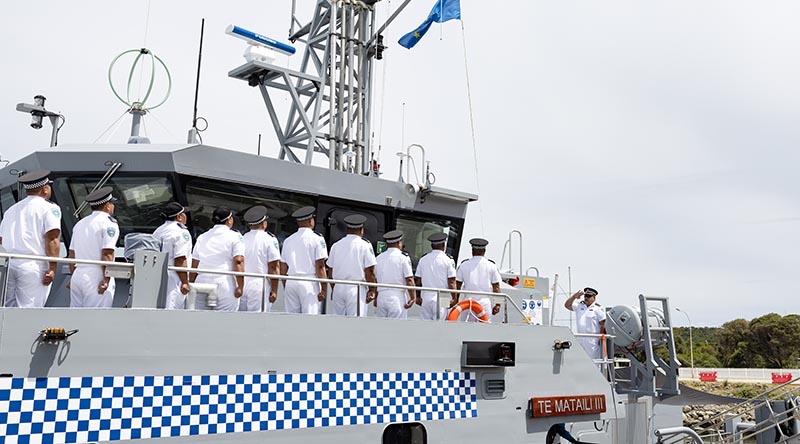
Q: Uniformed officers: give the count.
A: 11